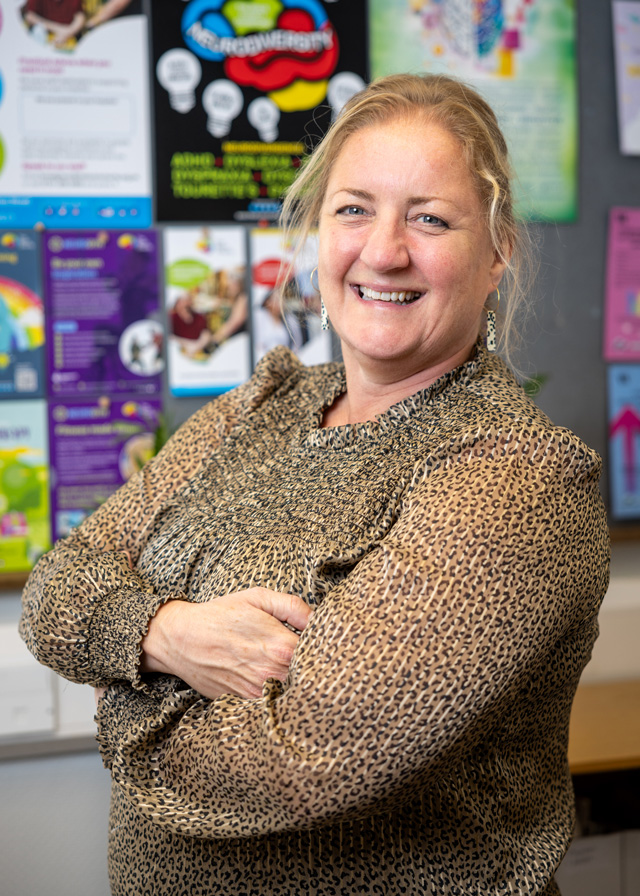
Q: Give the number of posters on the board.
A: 12